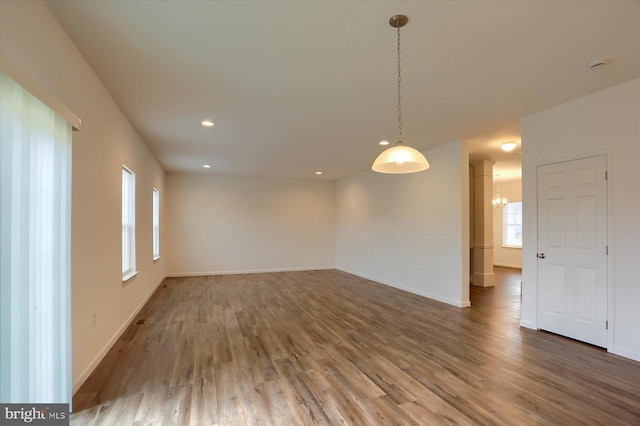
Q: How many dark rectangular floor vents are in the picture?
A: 2